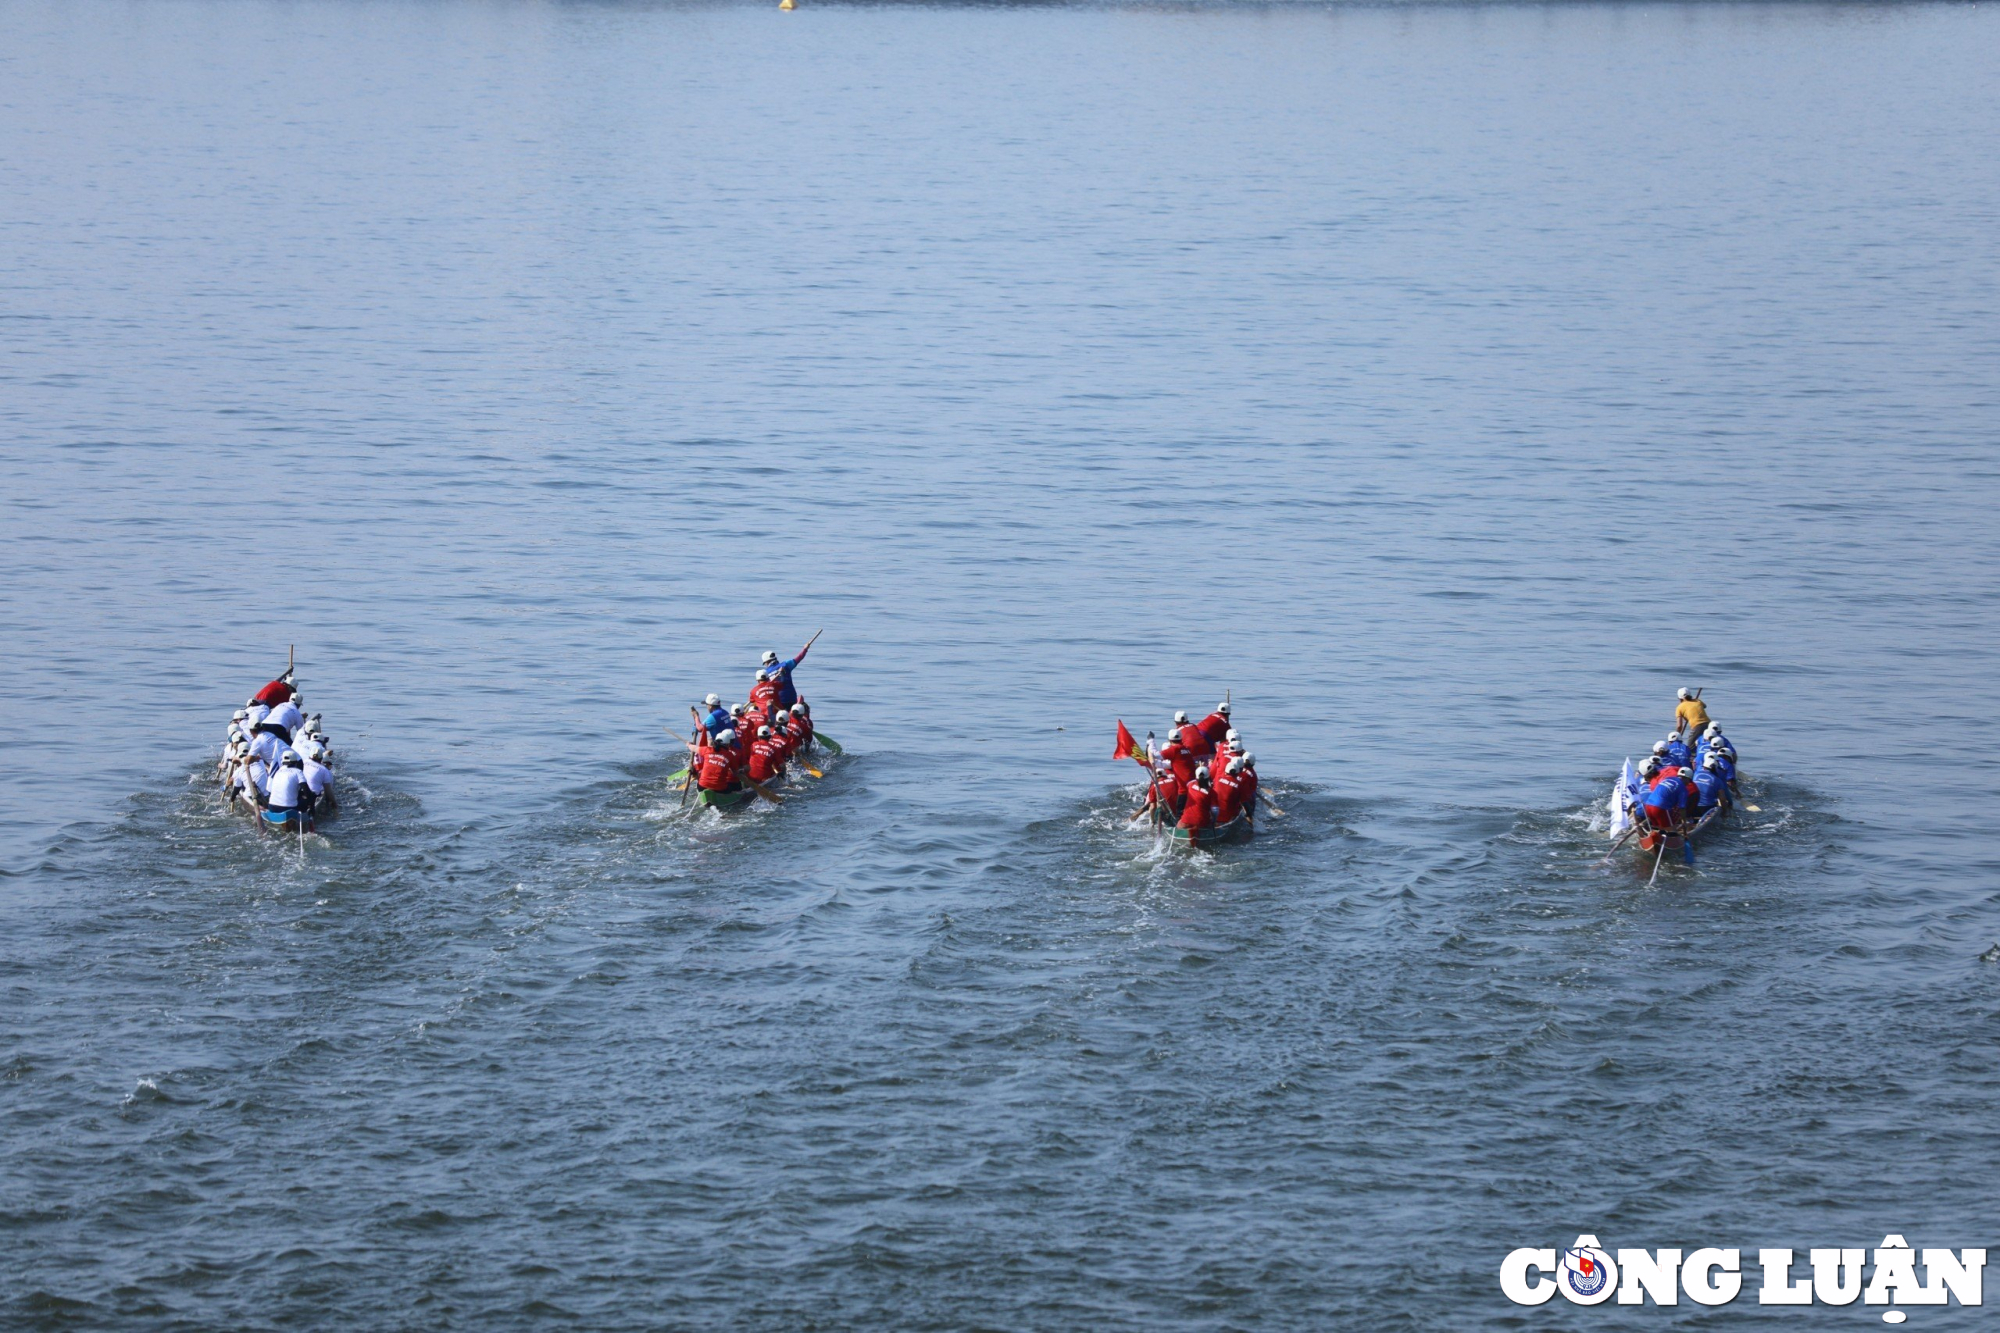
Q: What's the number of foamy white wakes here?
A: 4